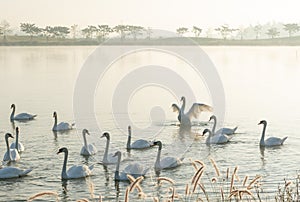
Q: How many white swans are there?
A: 15